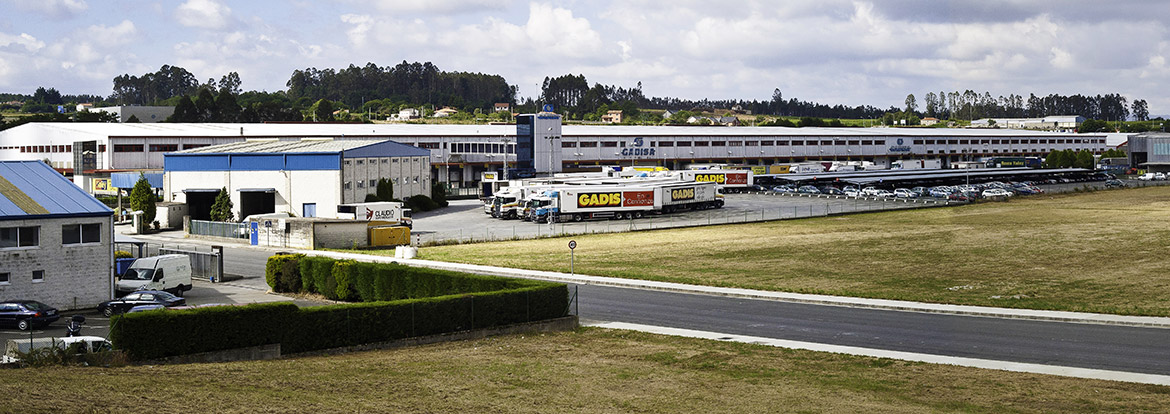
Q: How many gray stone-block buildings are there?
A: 1